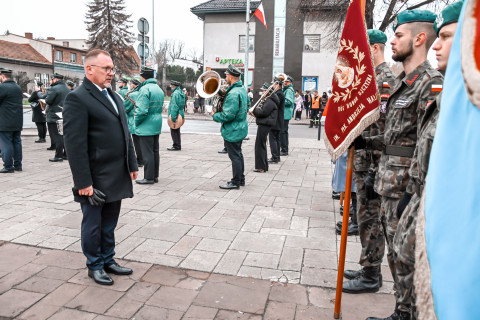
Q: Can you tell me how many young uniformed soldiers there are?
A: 3